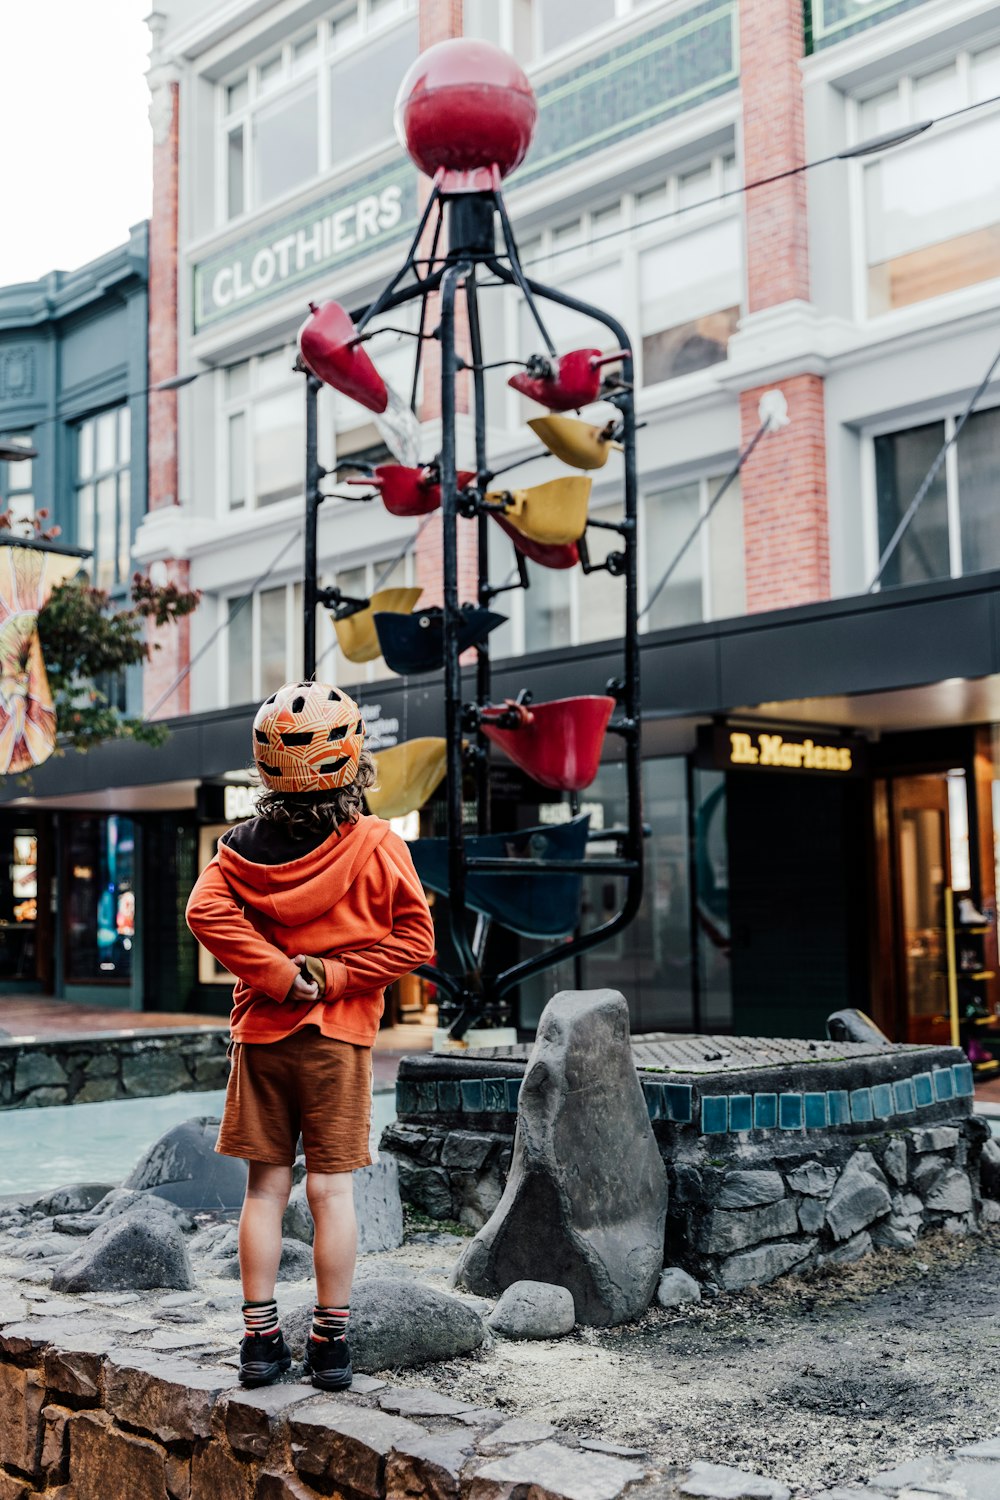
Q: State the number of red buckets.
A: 5